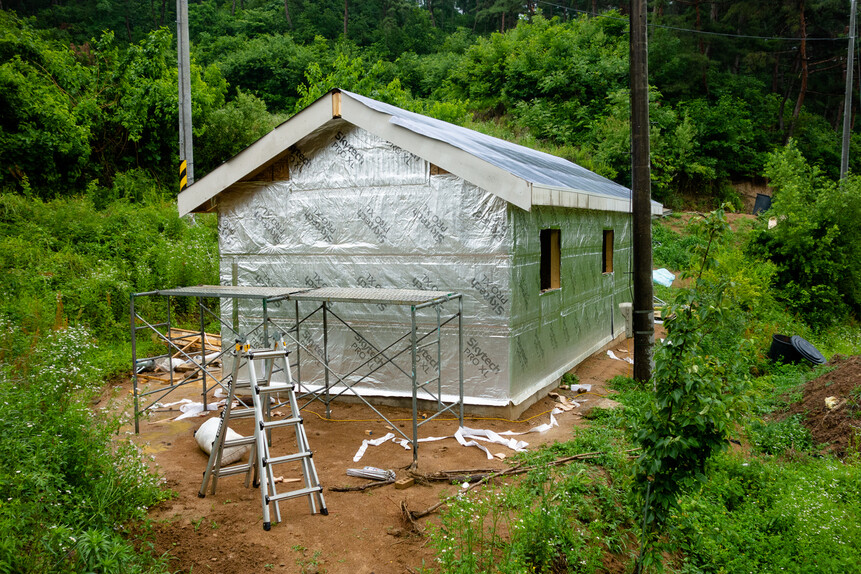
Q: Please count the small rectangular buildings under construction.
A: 1